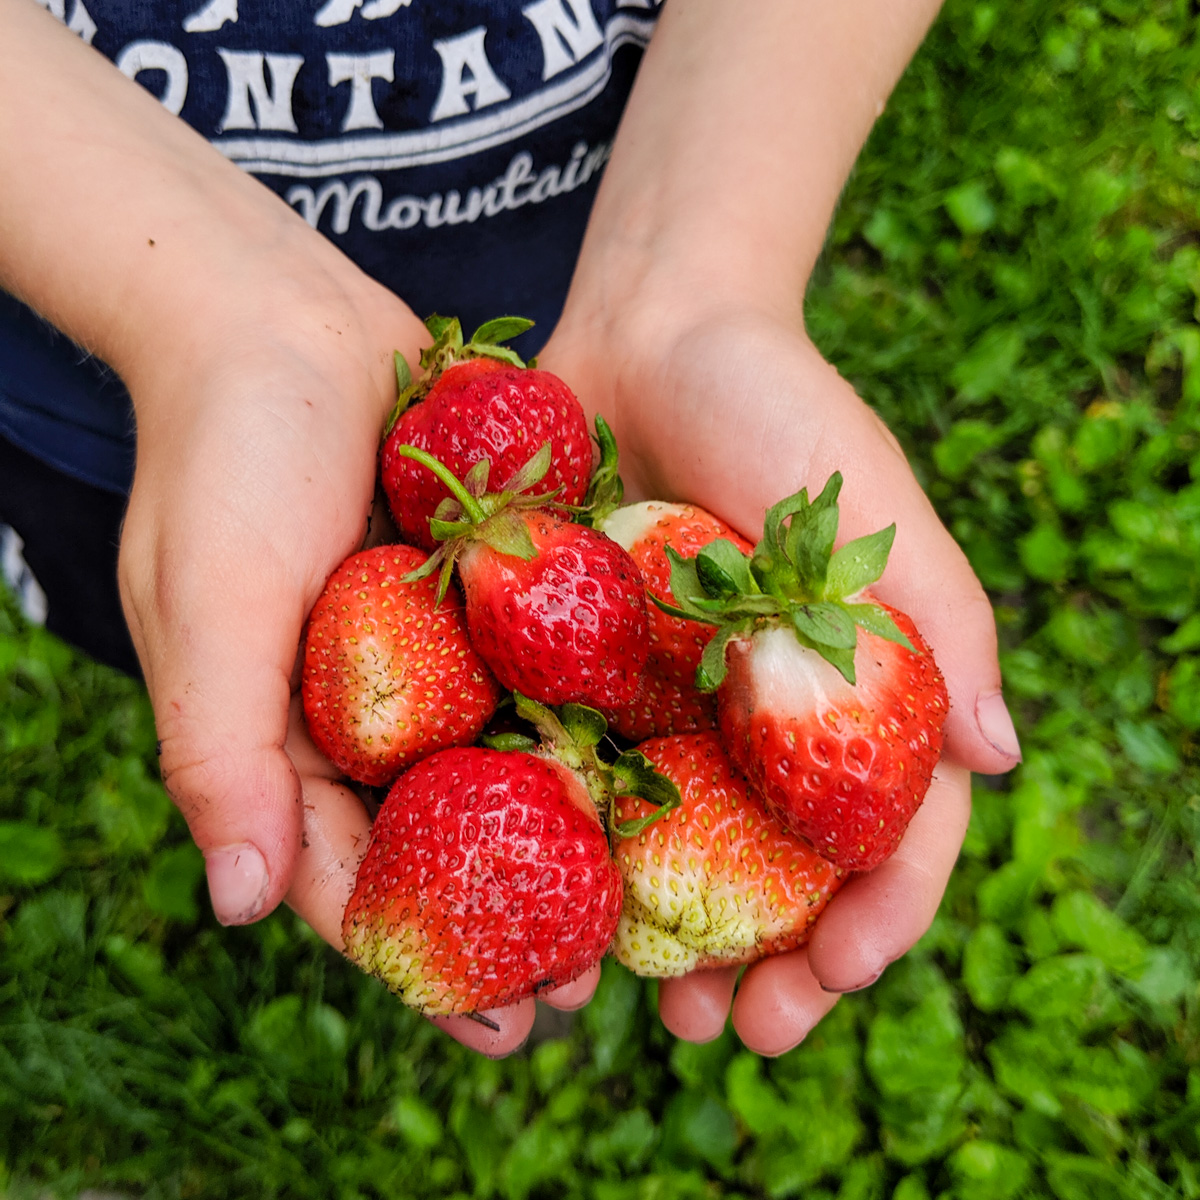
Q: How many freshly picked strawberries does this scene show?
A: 7